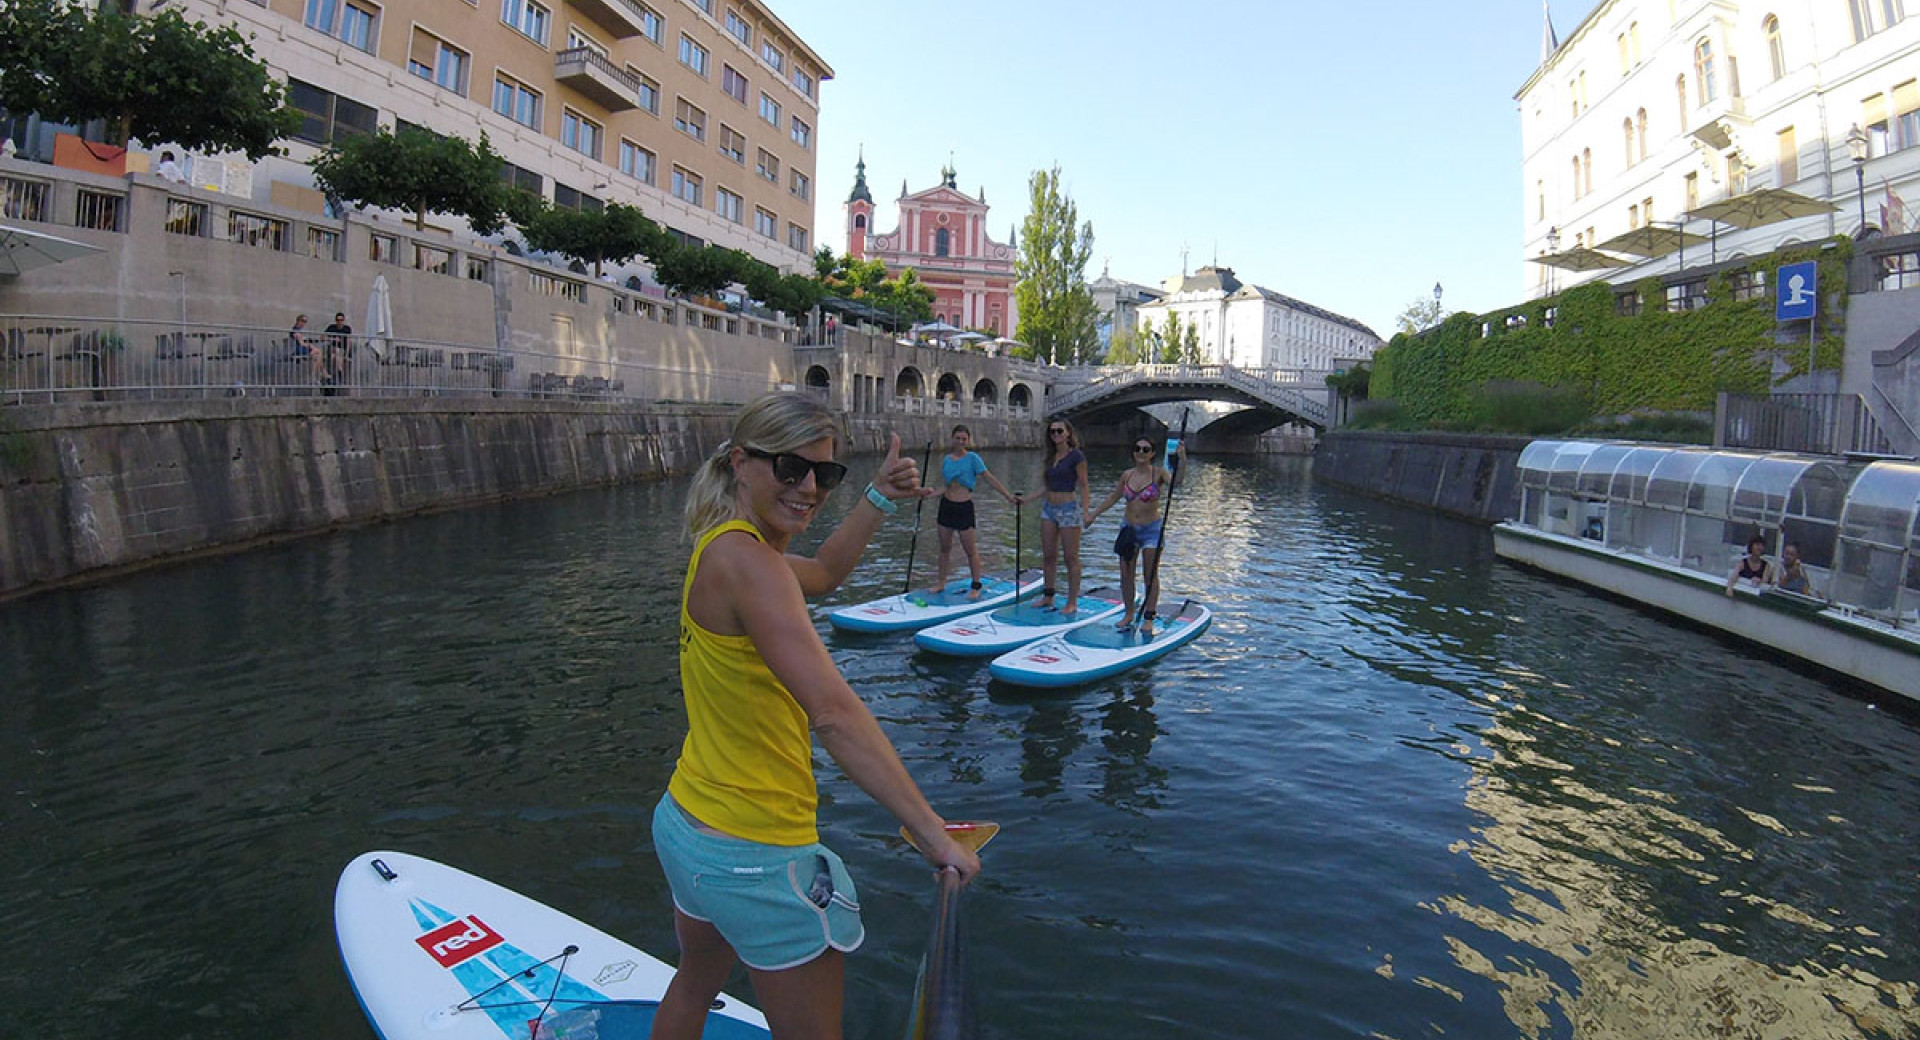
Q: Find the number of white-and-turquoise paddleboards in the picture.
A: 4